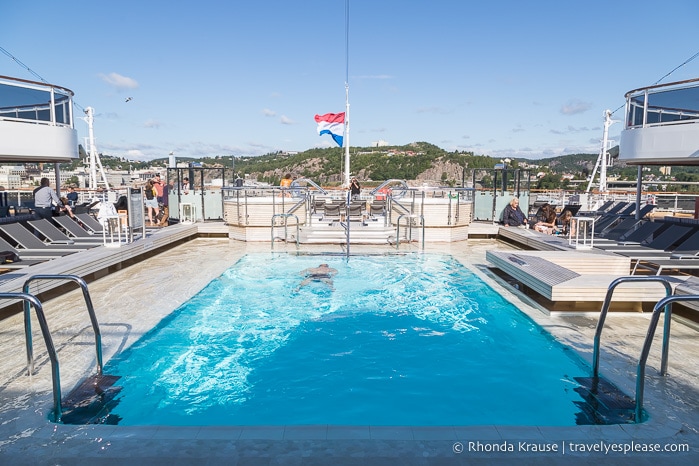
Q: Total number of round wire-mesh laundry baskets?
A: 0